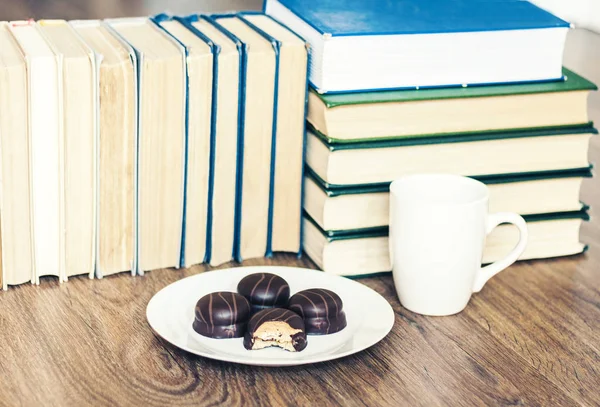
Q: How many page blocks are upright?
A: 9